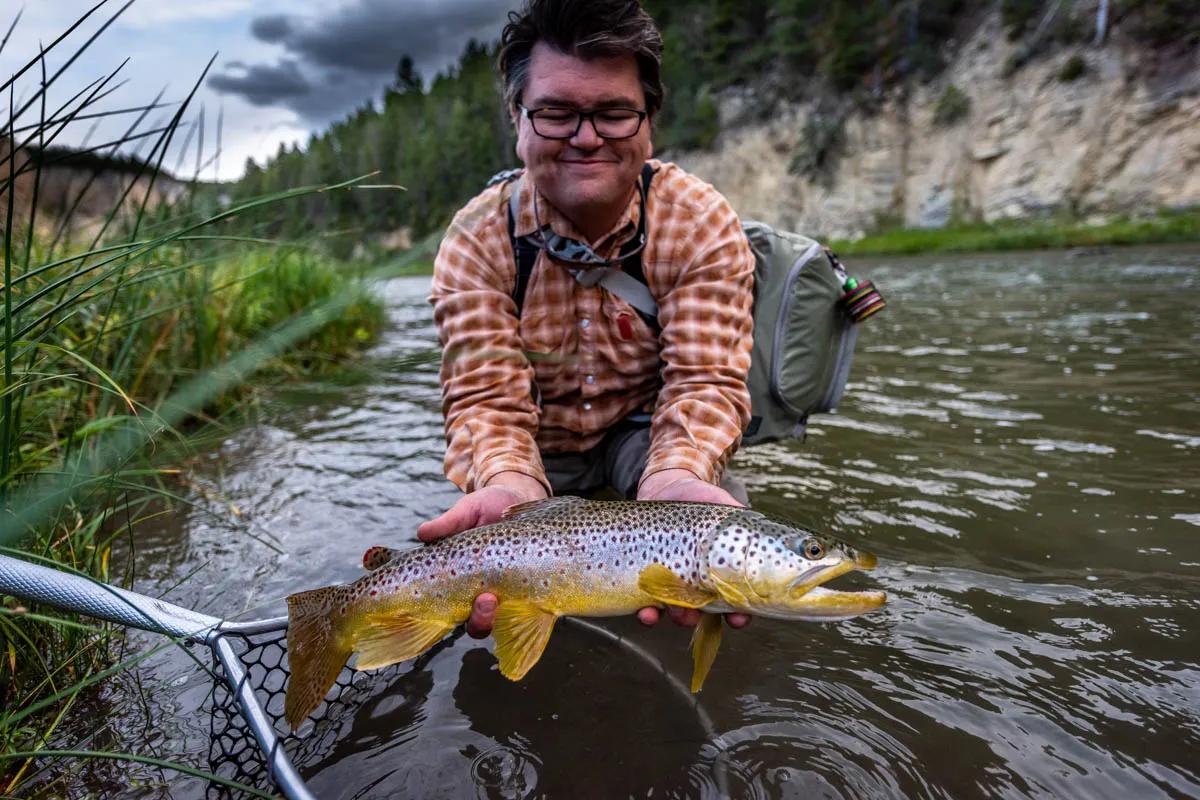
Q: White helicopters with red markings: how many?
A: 0